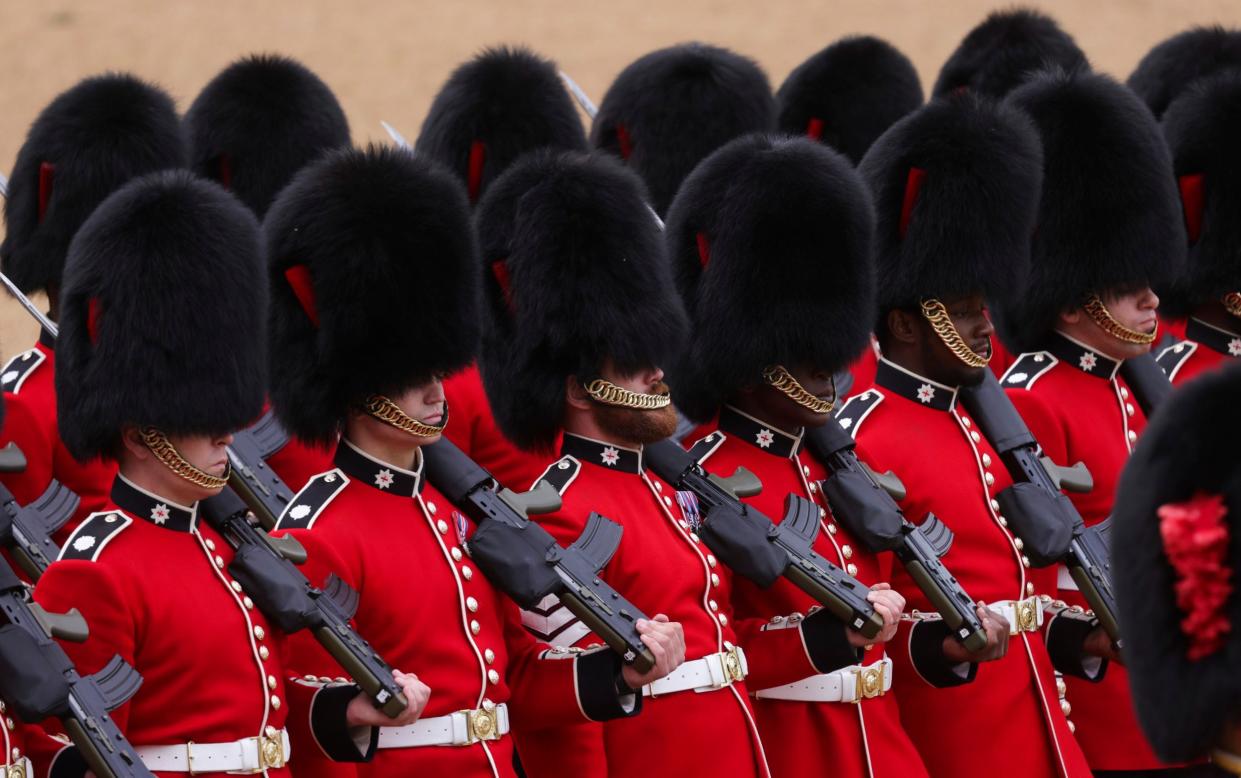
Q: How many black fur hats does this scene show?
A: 15